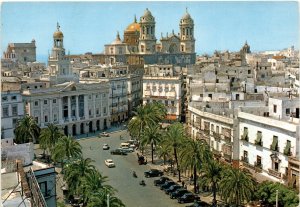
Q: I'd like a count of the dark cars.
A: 8